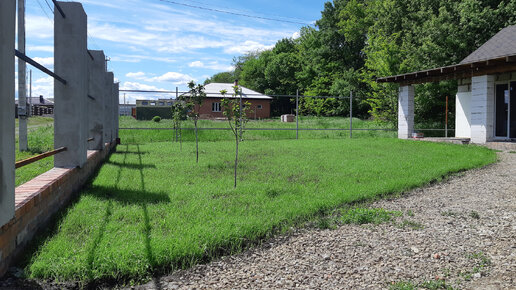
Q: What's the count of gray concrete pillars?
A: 5